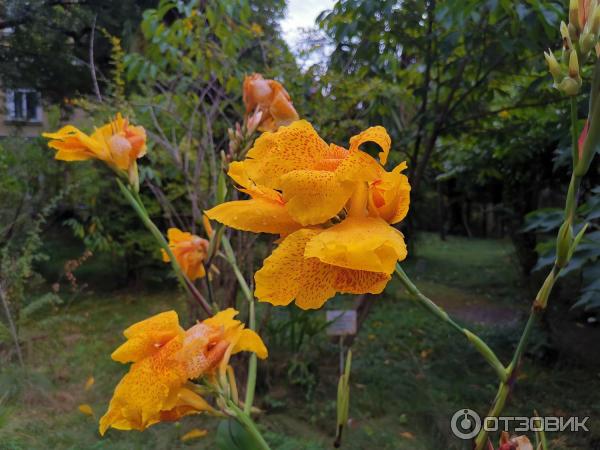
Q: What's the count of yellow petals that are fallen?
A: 3